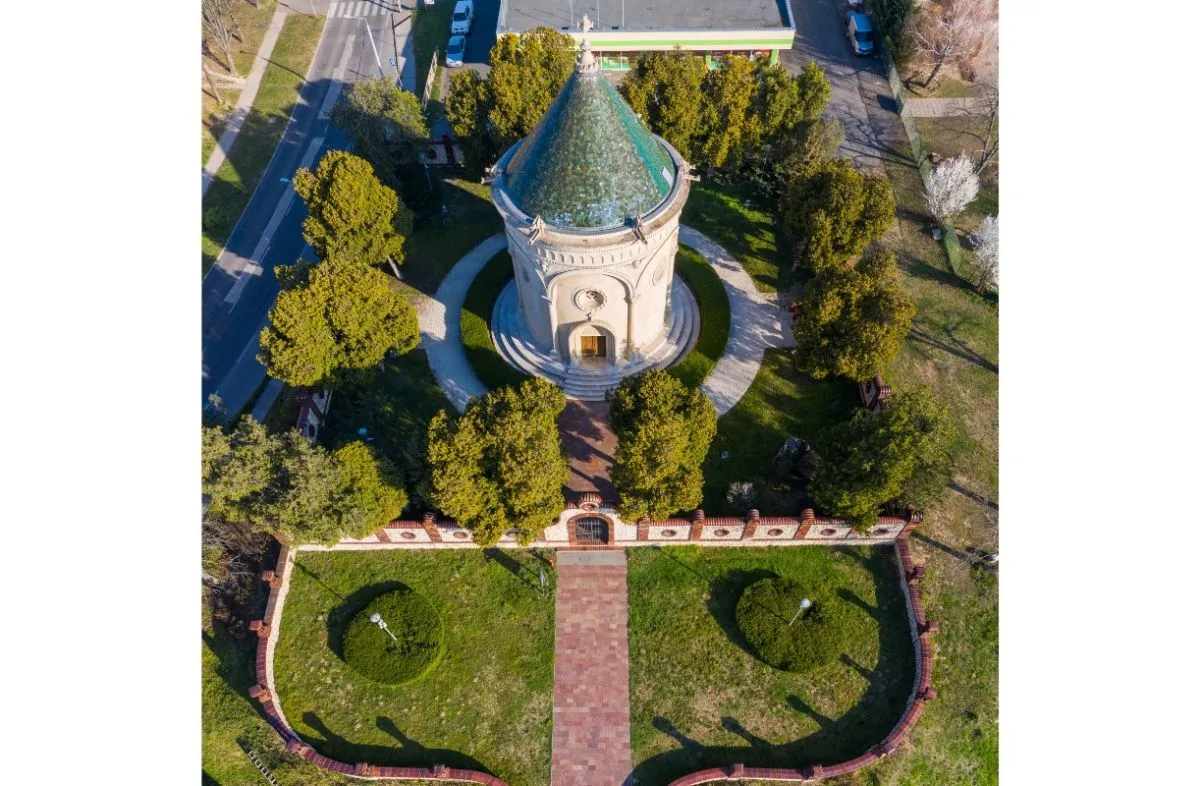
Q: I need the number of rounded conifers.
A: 2